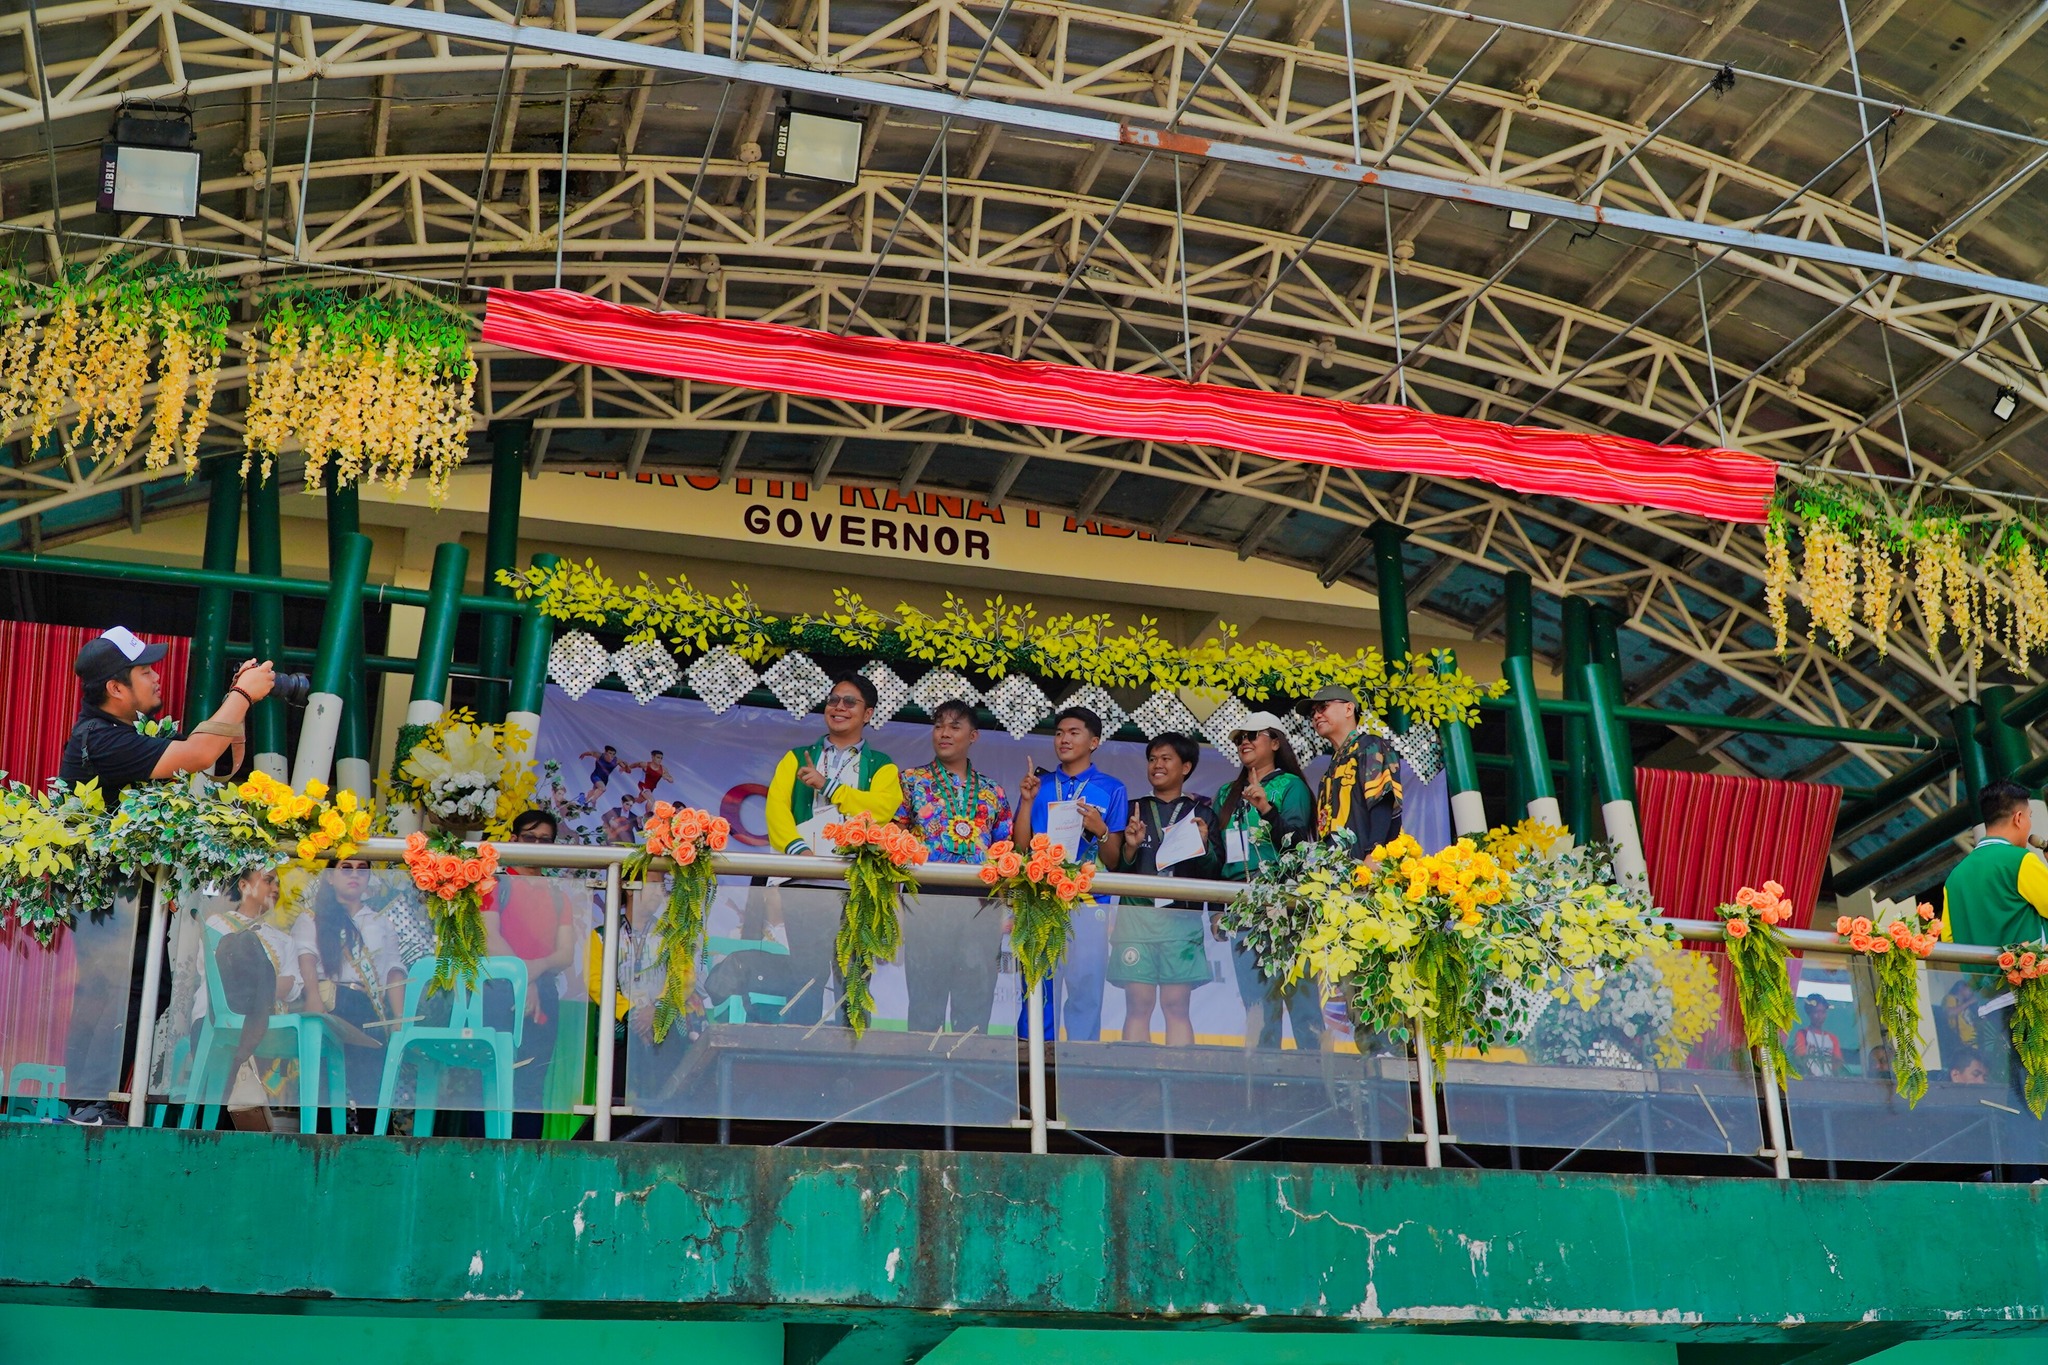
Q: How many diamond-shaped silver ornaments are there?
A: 13